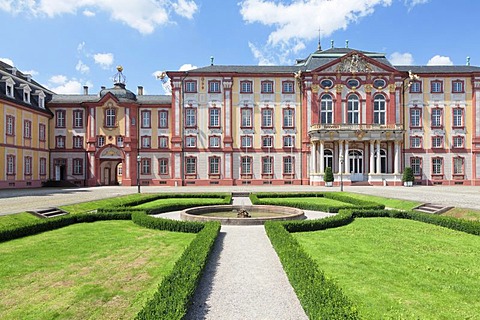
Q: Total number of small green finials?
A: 4